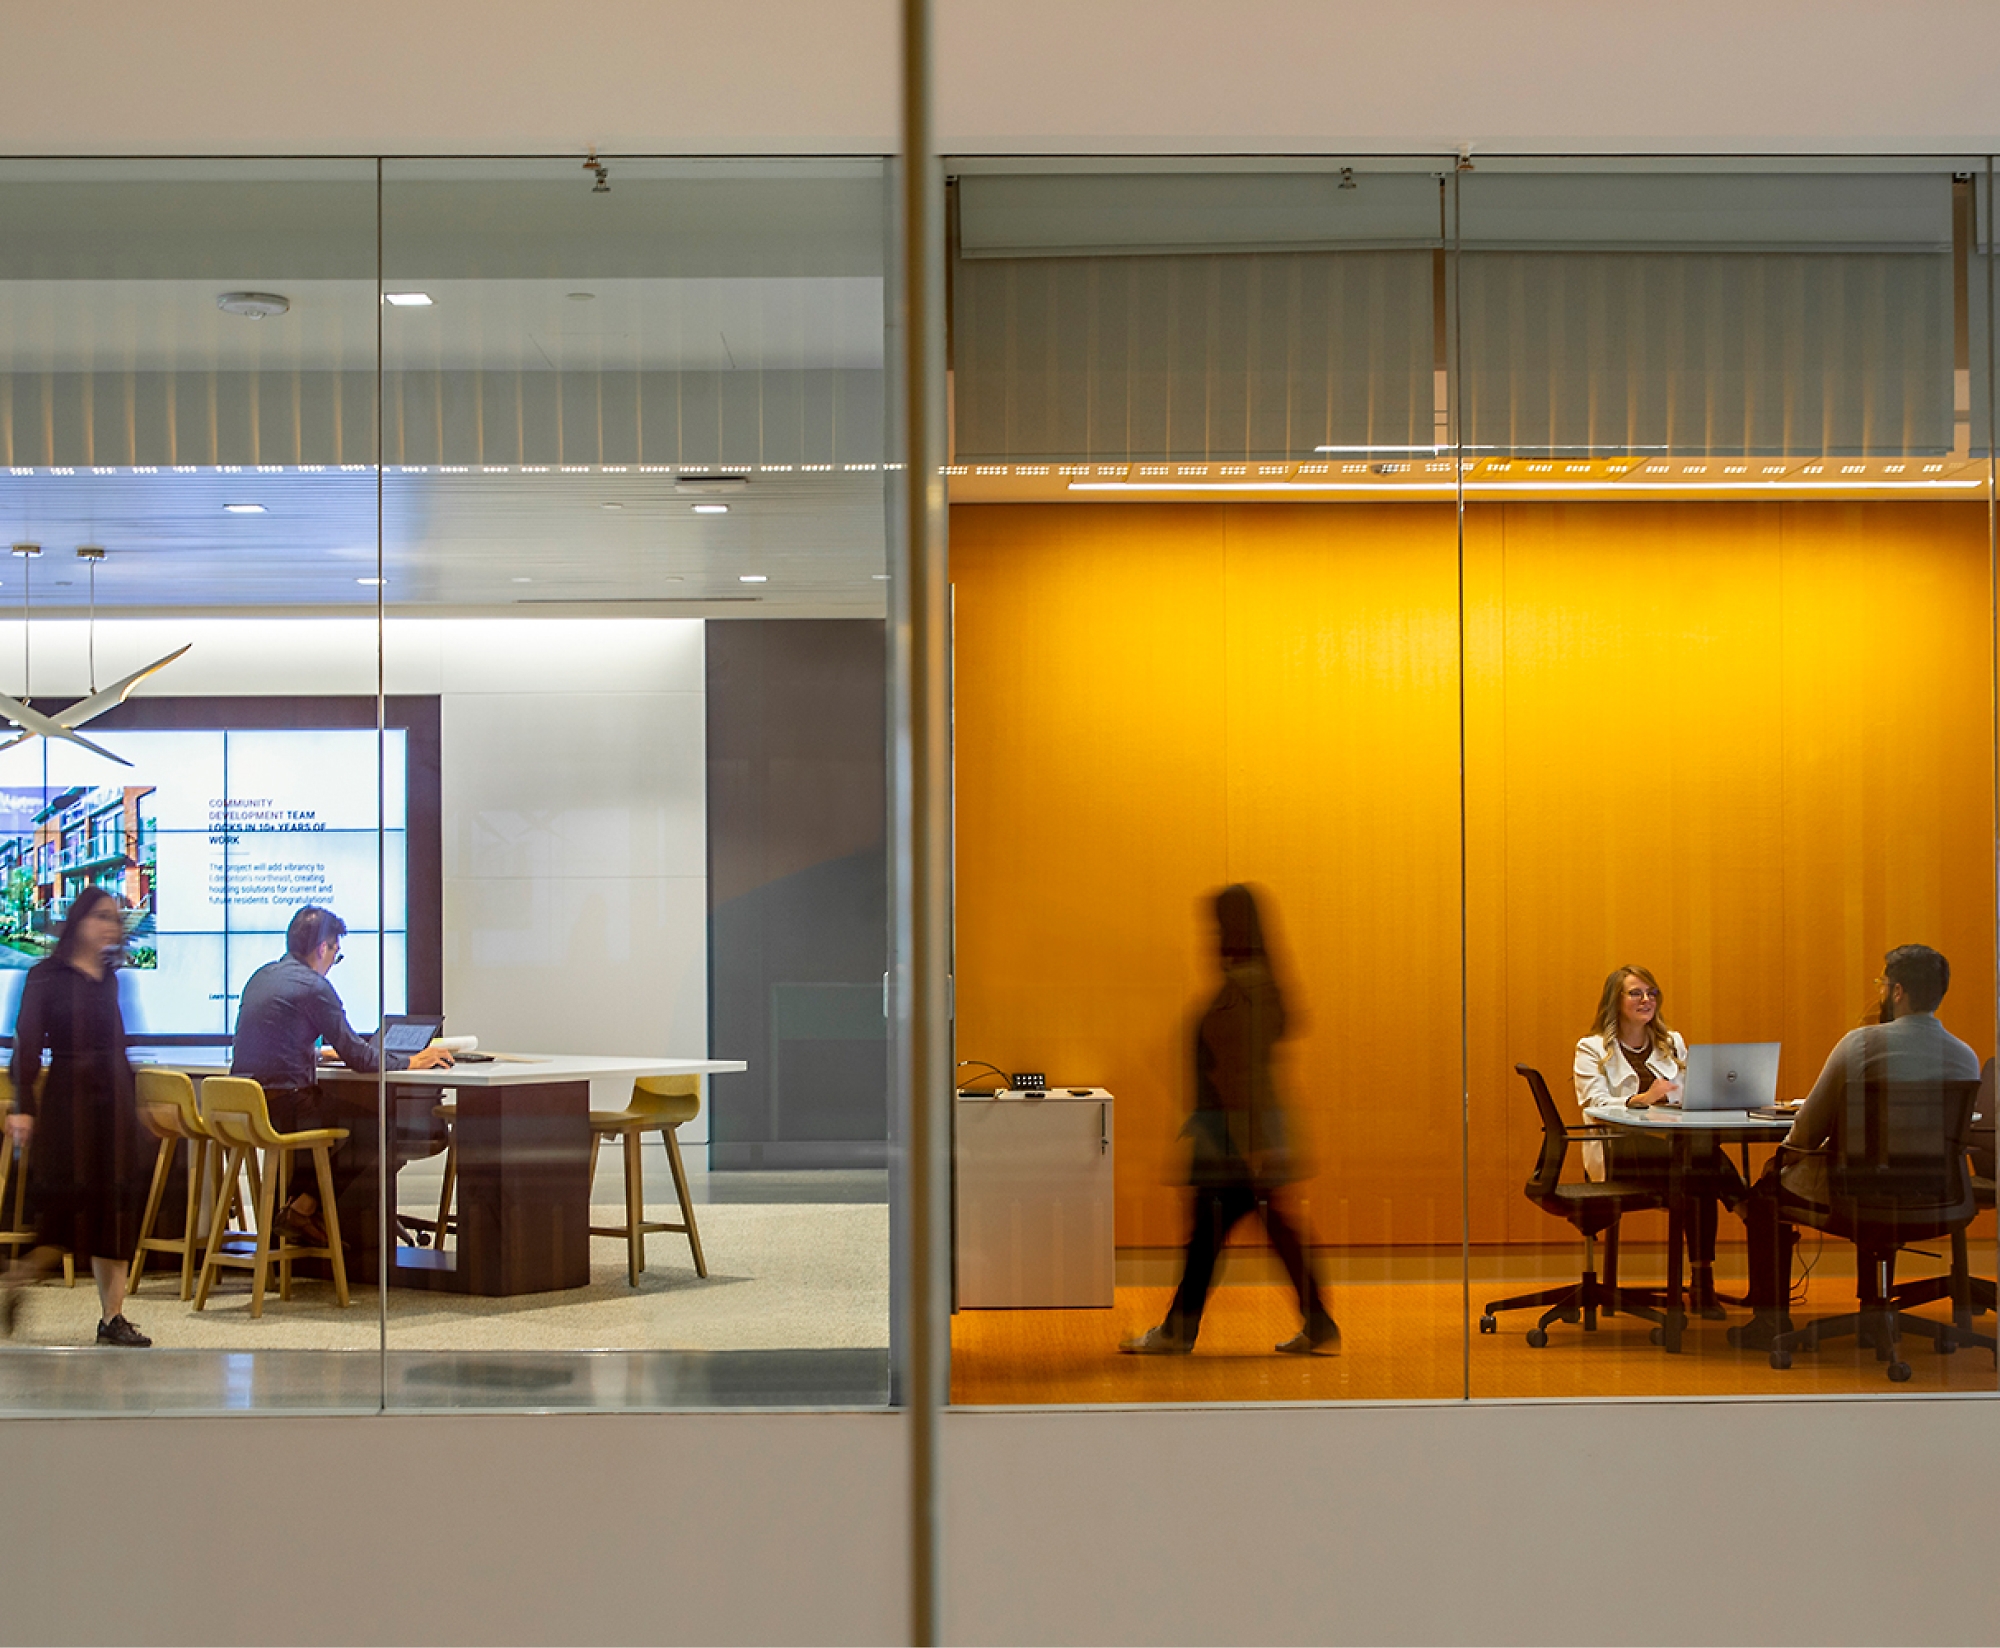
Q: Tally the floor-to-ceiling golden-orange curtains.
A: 0